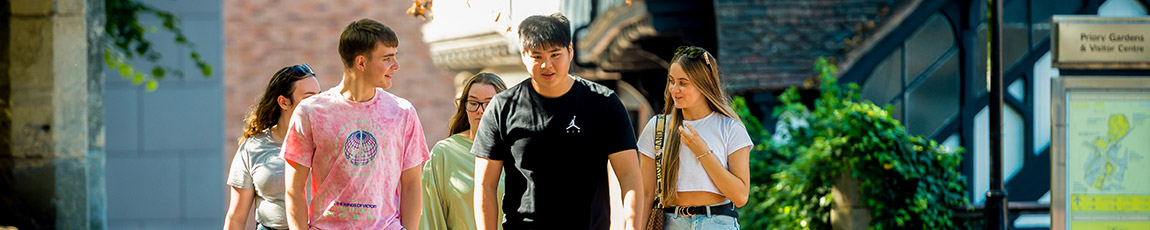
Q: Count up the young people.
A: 5